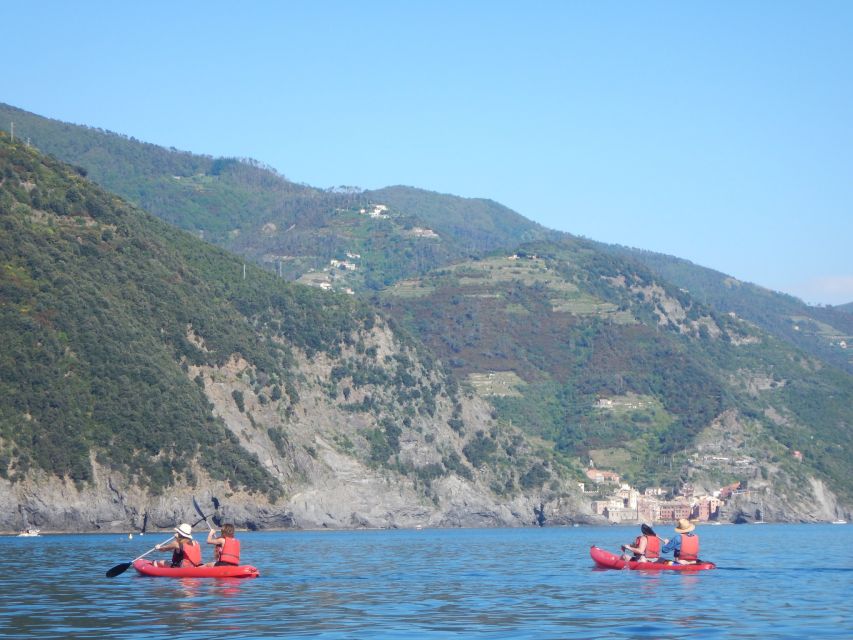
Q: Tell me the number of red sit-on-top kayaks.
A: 2